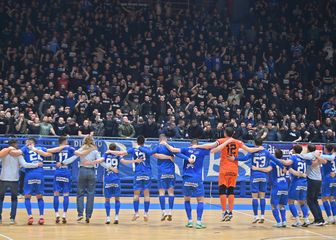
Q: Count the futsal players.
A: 11